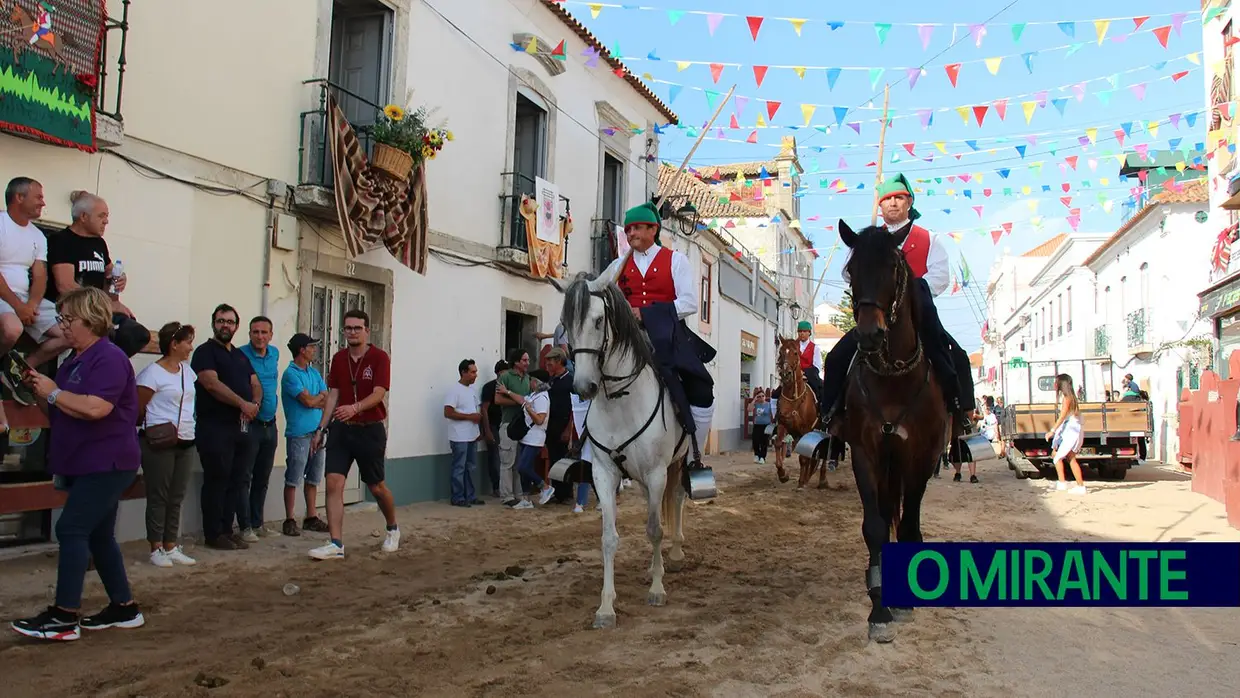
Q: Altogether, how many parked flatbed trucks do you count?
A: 1